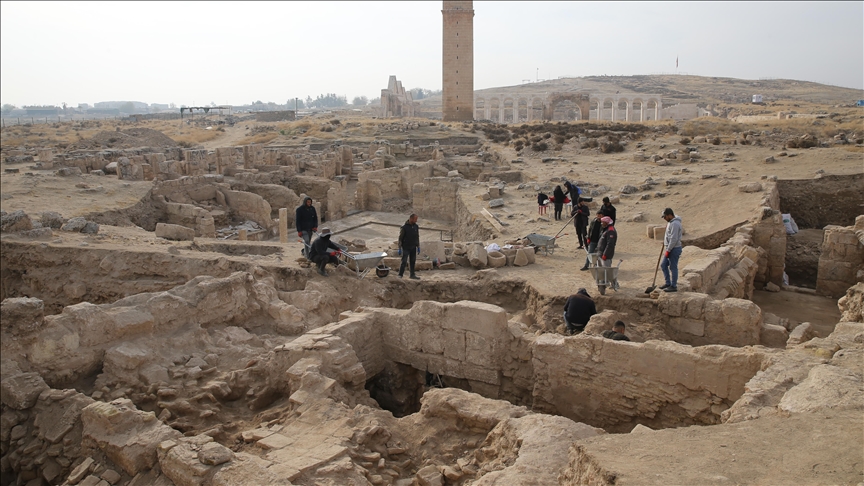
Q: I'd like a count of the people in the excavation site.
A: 12